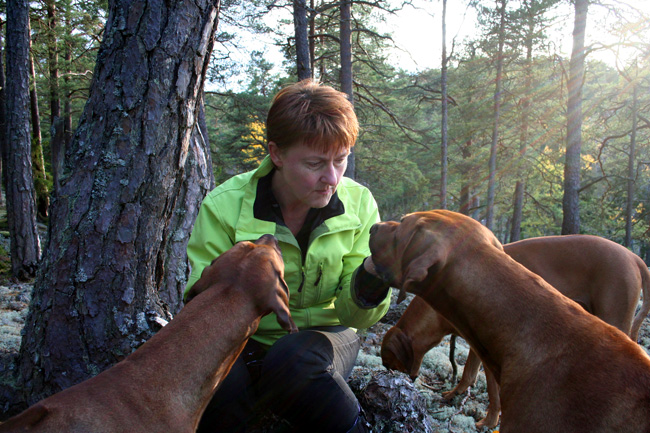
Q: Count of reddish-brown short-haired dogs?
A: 3